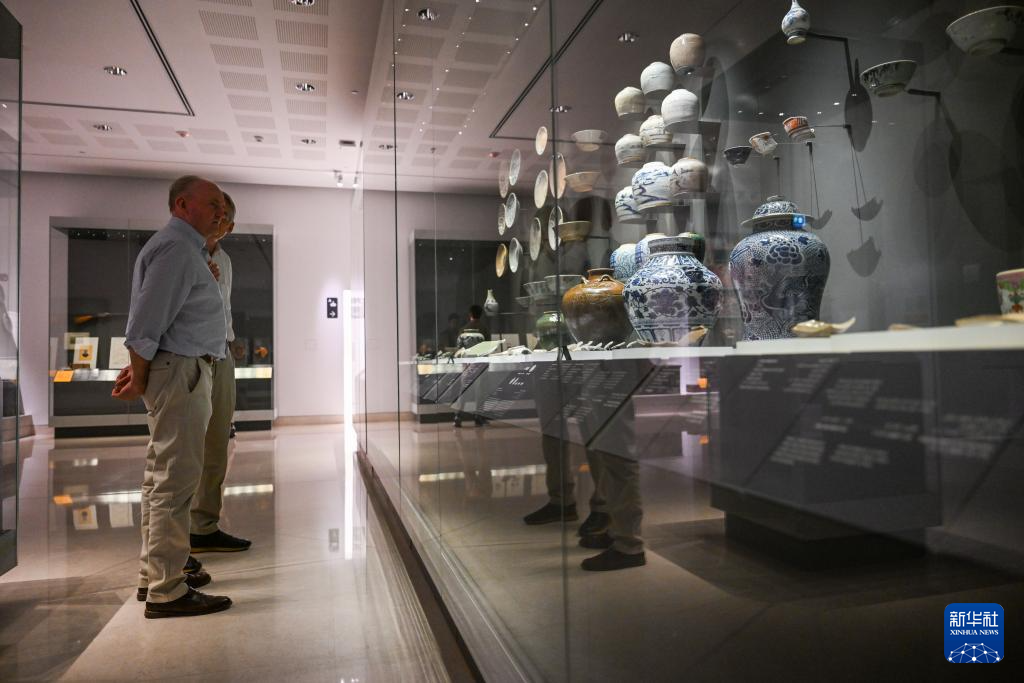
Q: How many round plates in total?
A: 11